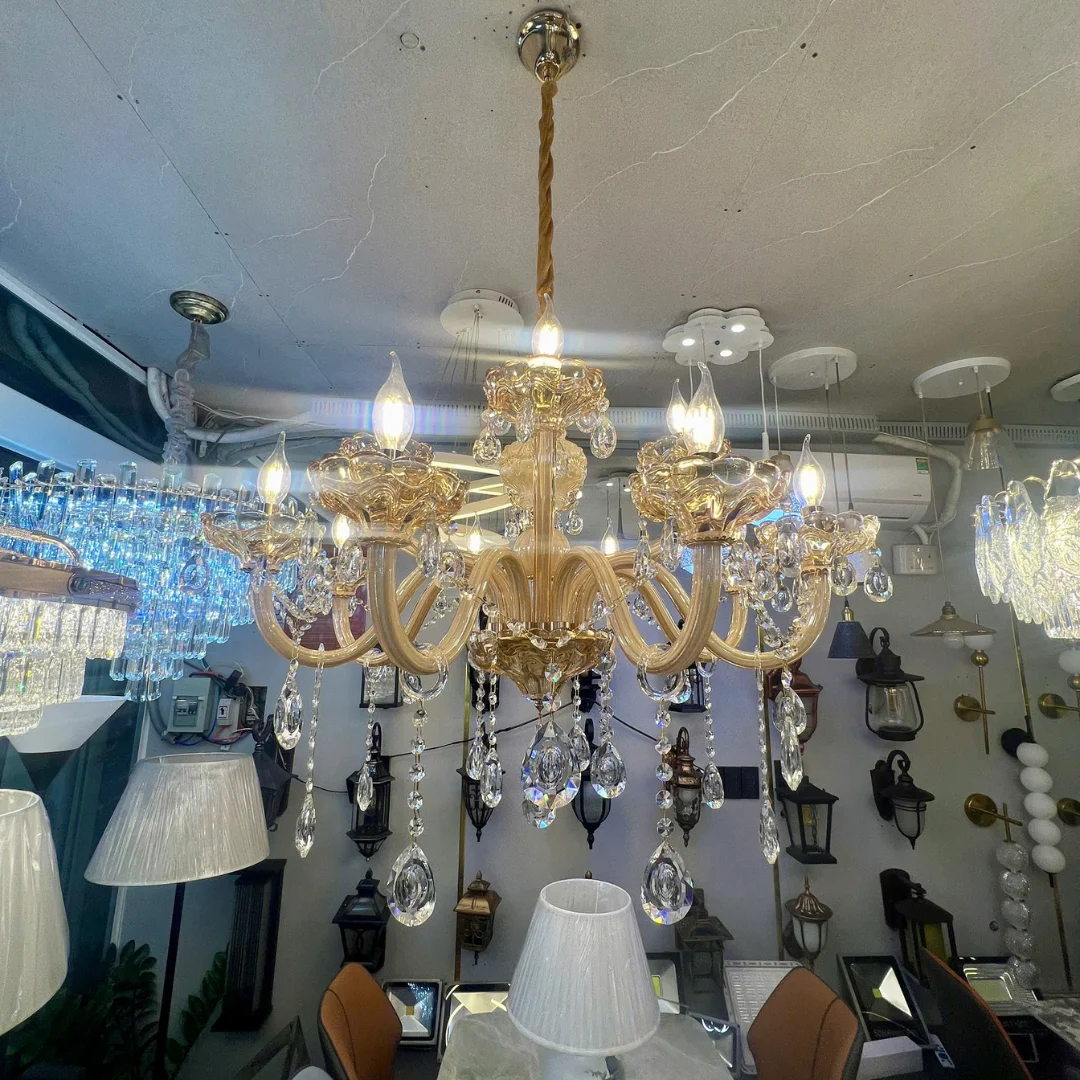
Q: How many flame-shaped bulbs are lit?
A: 9